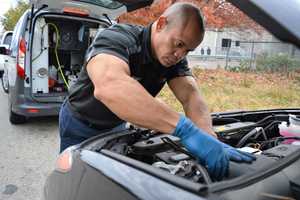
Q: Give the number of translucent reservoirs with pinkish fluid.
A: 1